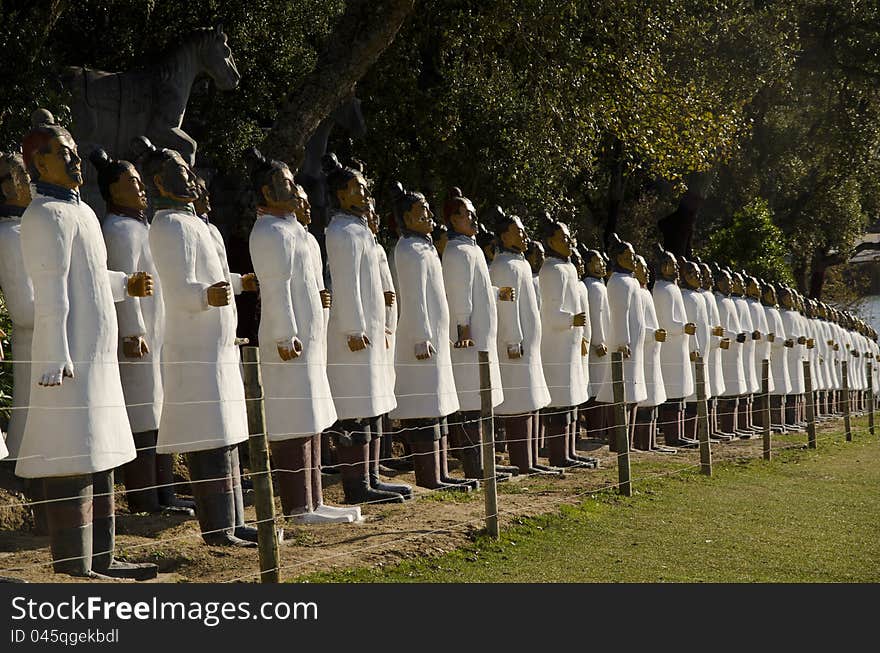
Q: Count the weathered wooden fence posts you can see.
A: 8